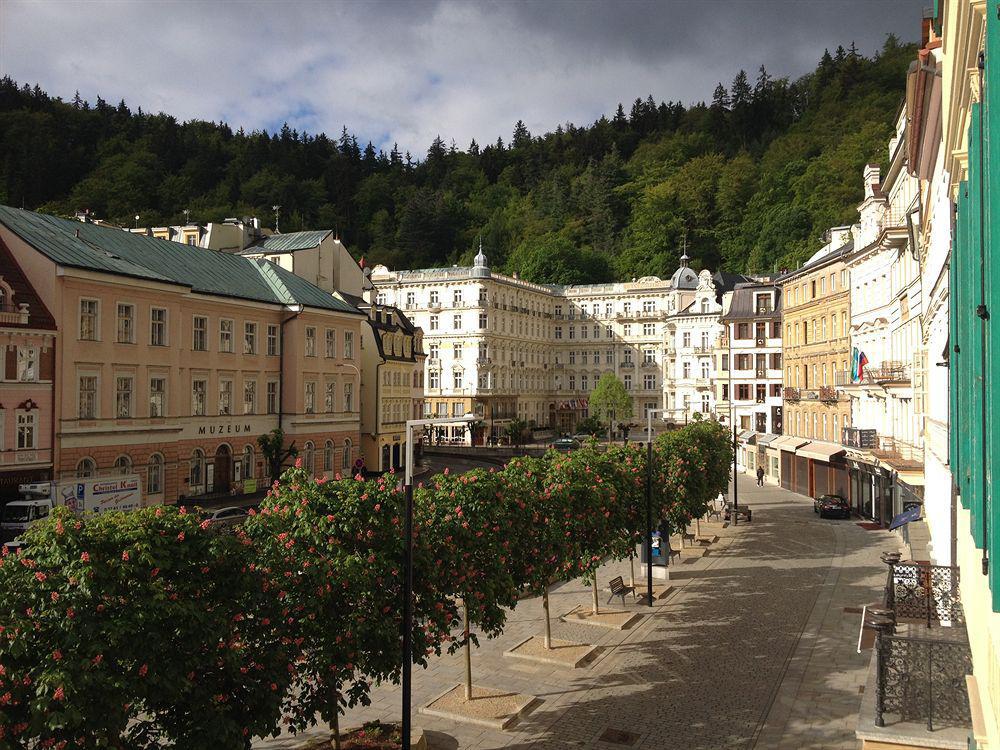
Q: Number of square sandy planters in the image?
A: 7